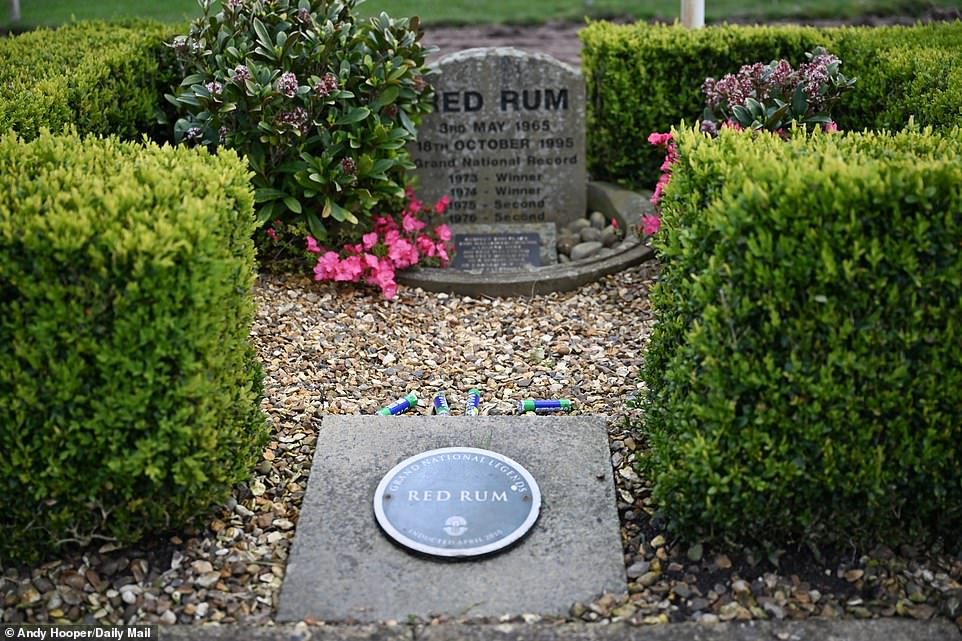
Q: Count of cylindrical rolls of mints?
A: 4